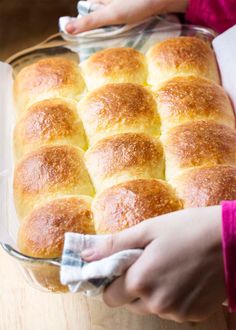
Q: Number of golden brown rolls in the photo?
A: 12